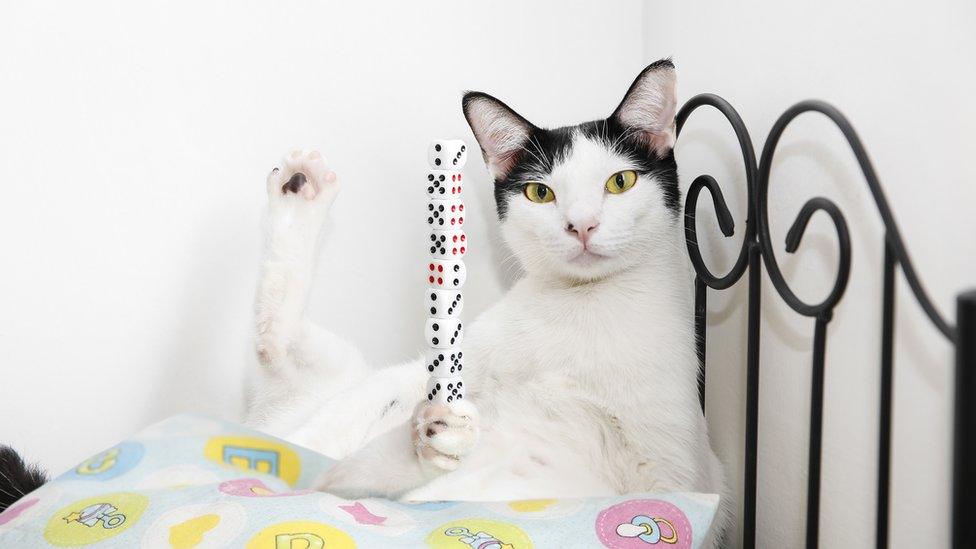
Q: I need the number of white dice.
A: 9